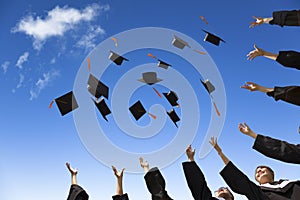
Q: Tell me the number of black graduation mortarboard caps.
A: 12